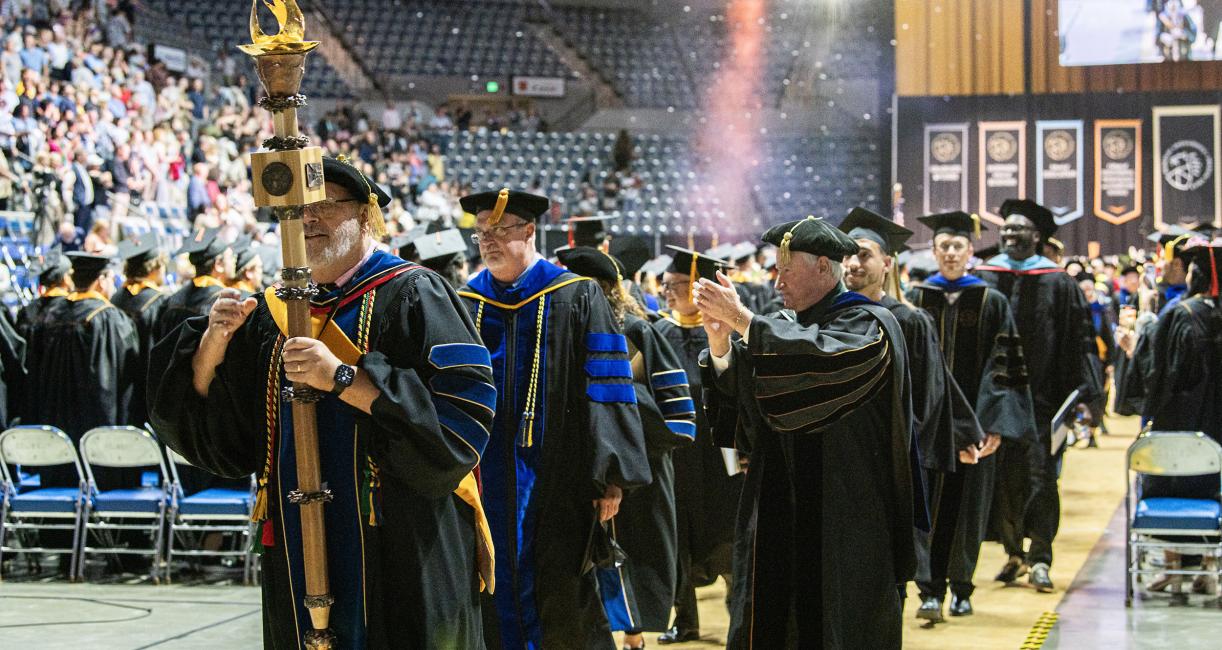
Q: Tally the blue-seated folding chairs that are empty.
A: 4